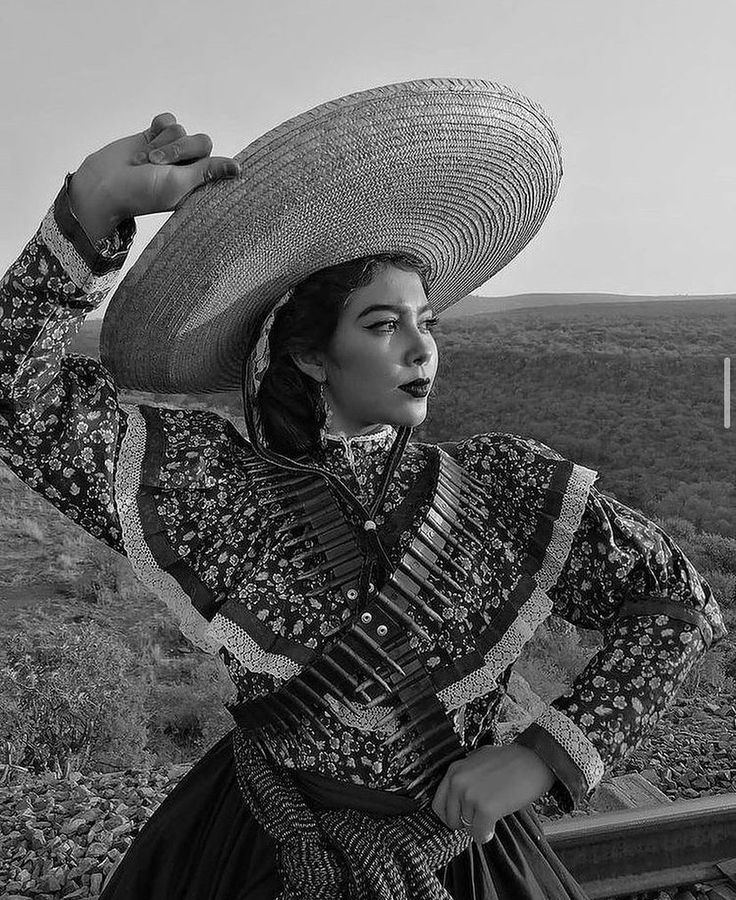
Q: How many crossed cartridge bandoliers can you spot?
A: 2